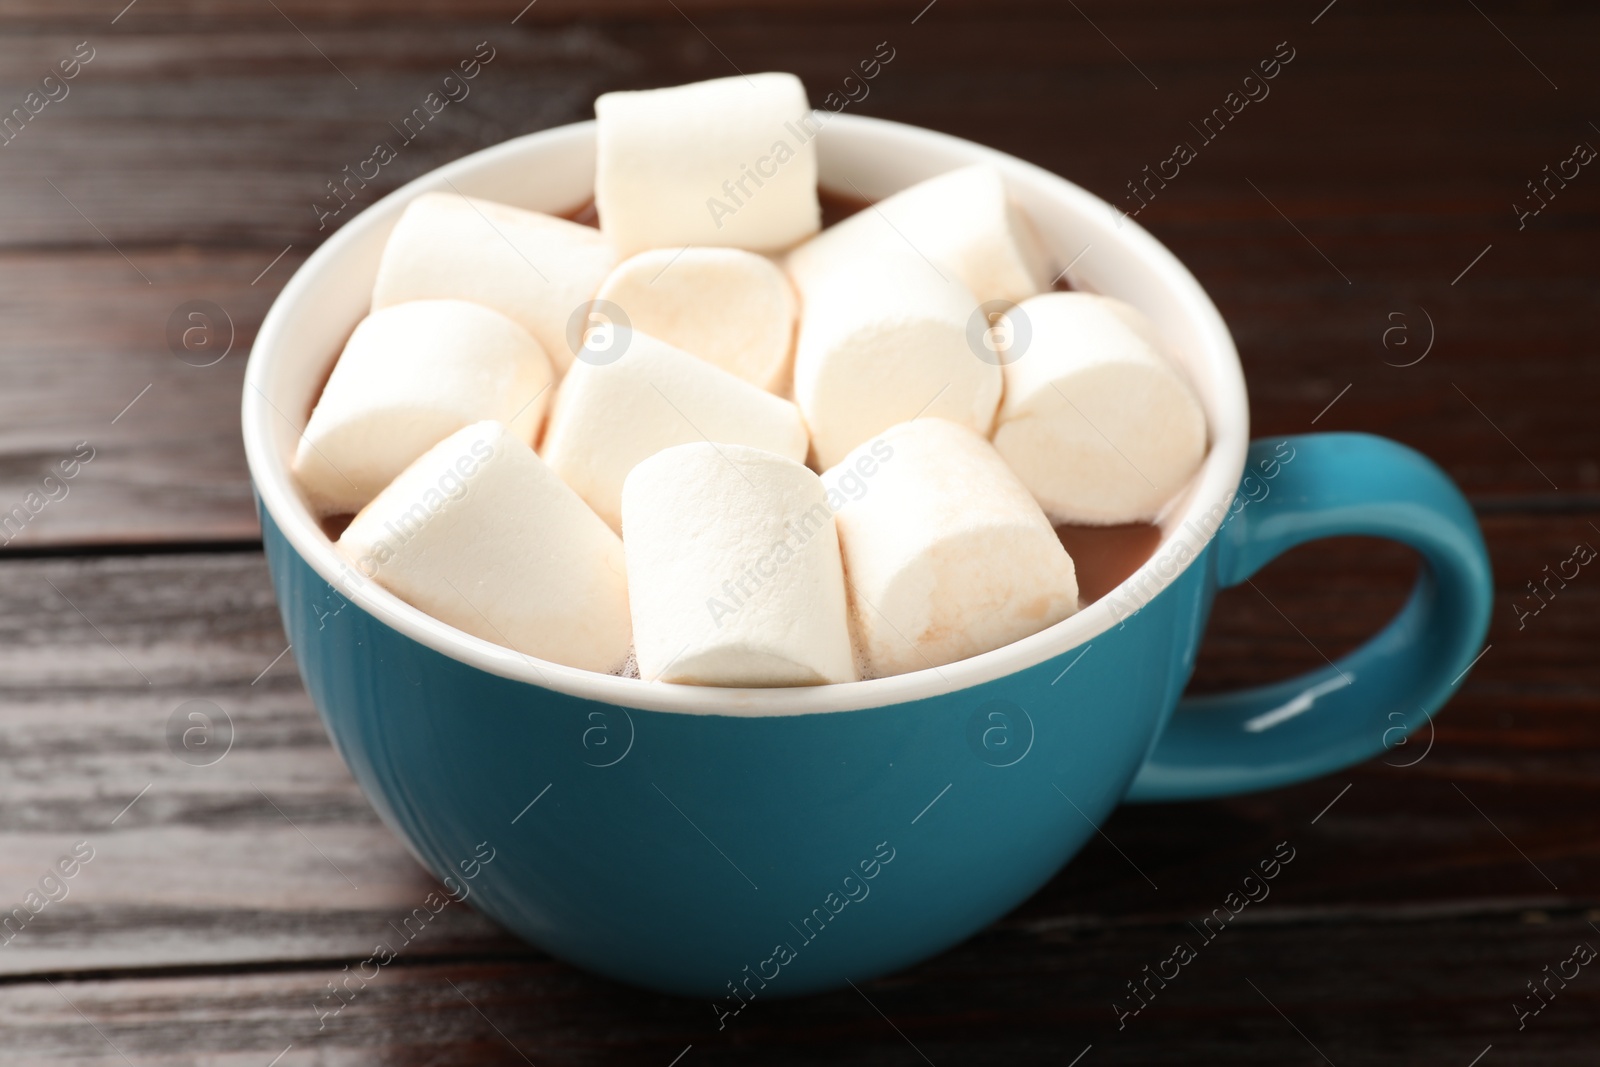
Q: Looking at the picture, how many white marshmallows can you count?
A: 11